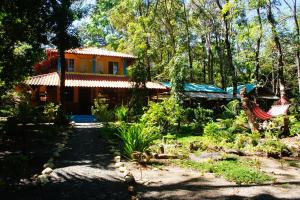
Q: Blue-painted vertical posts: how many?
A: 3